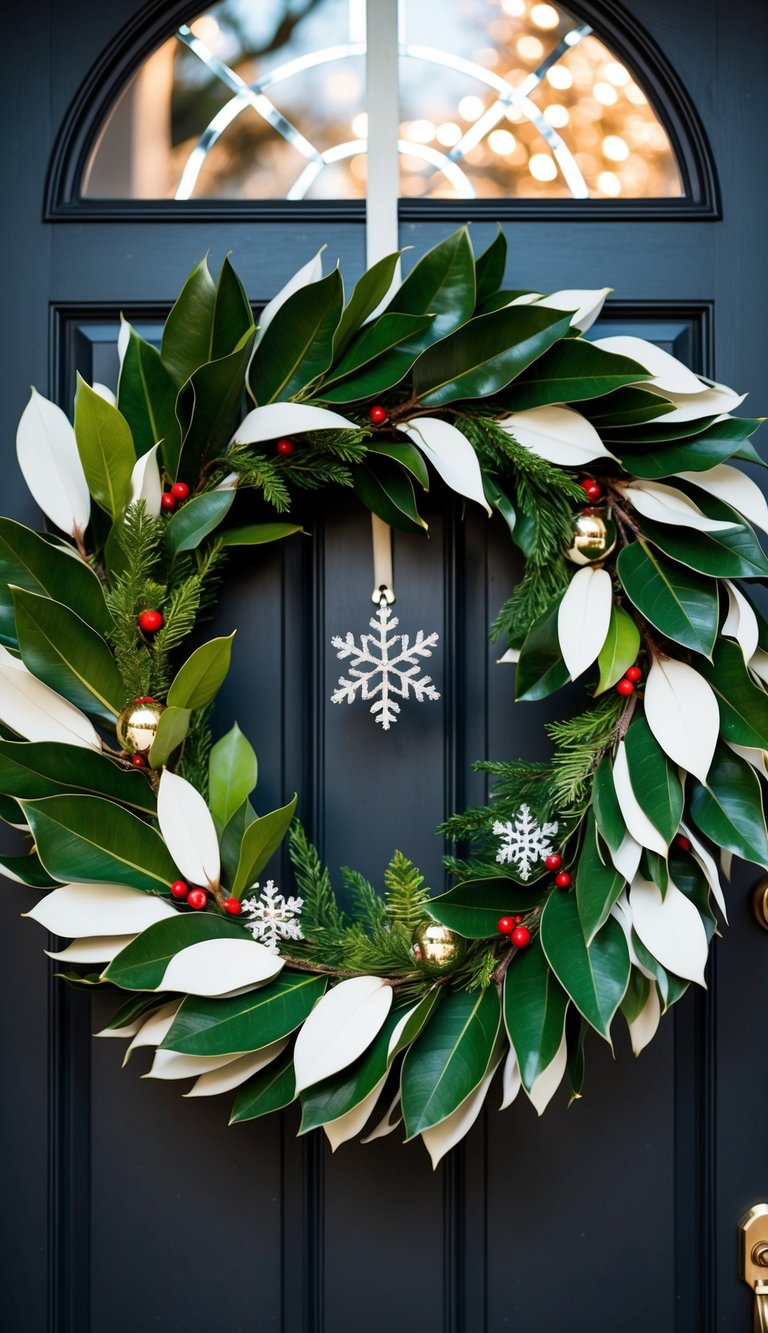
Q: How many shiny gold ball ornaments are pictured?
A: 3